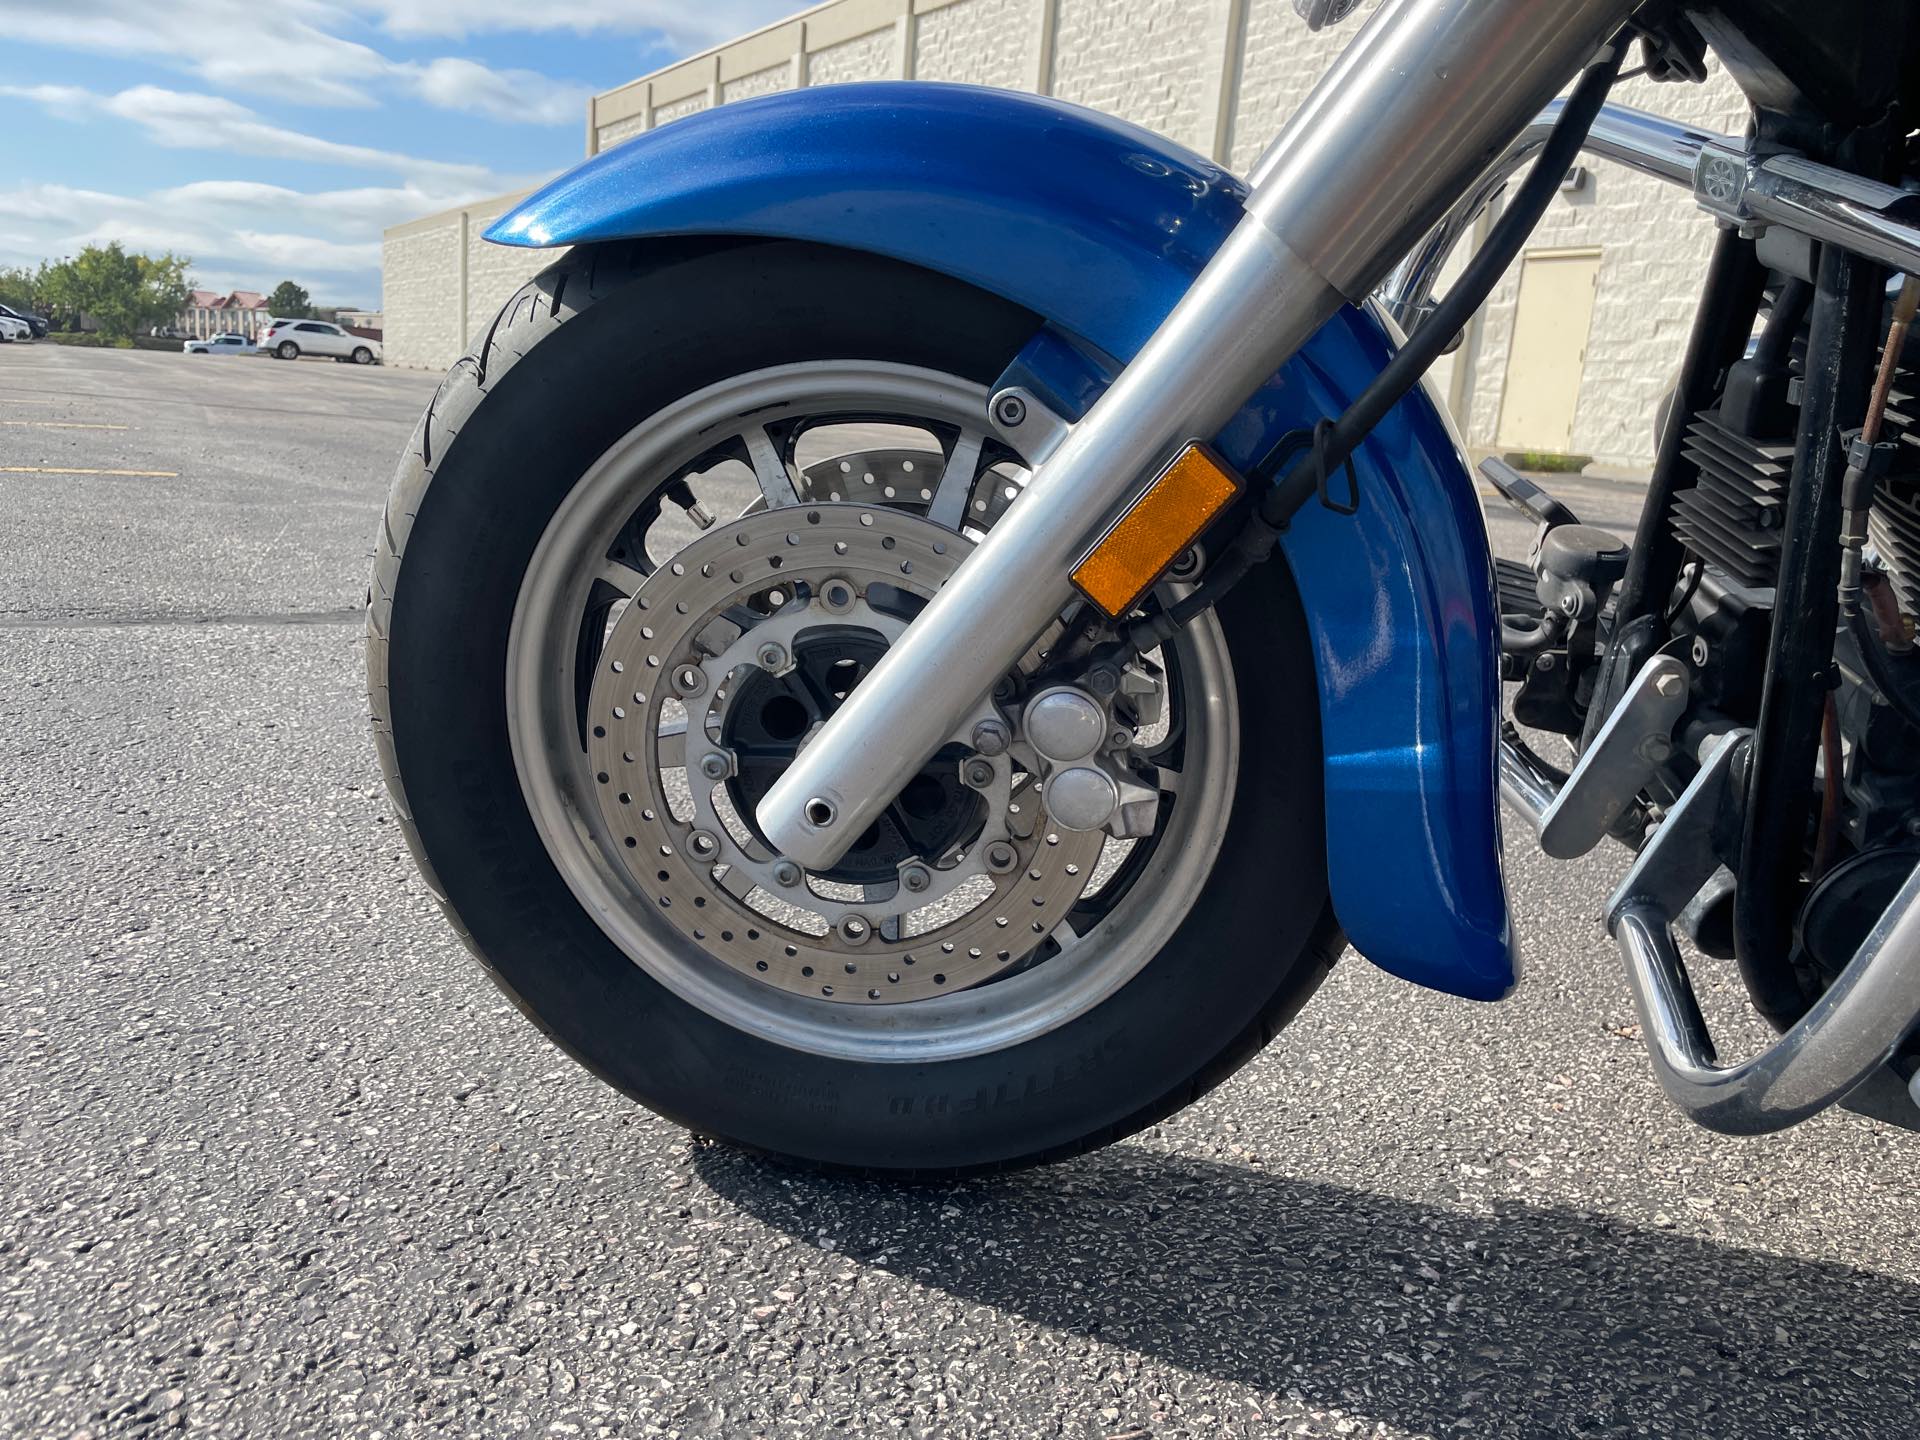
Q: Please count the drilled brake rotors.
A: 2